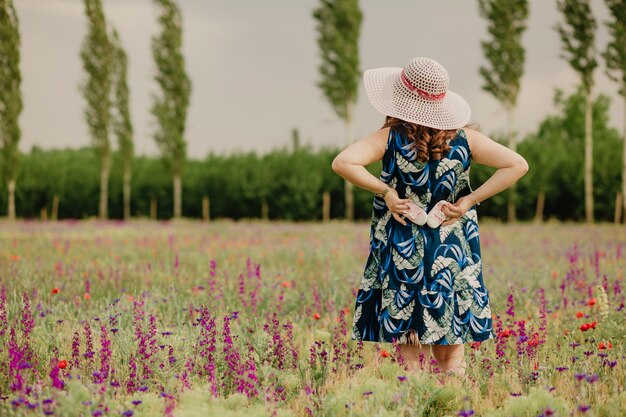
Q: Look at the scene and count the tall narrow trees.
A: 8